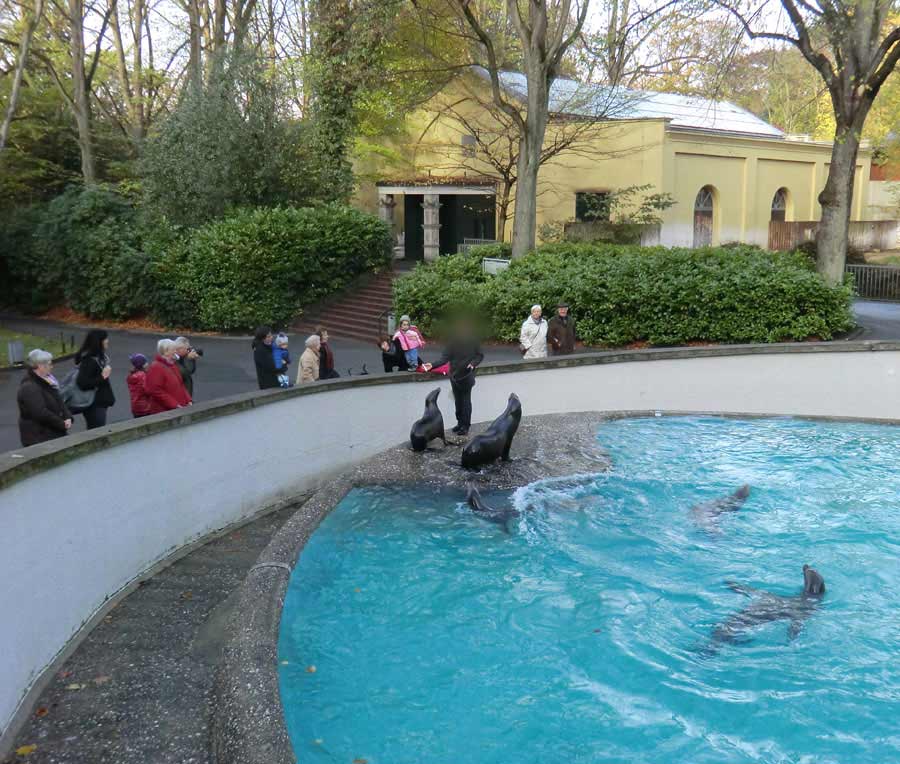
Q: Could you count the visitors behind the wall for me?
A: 13